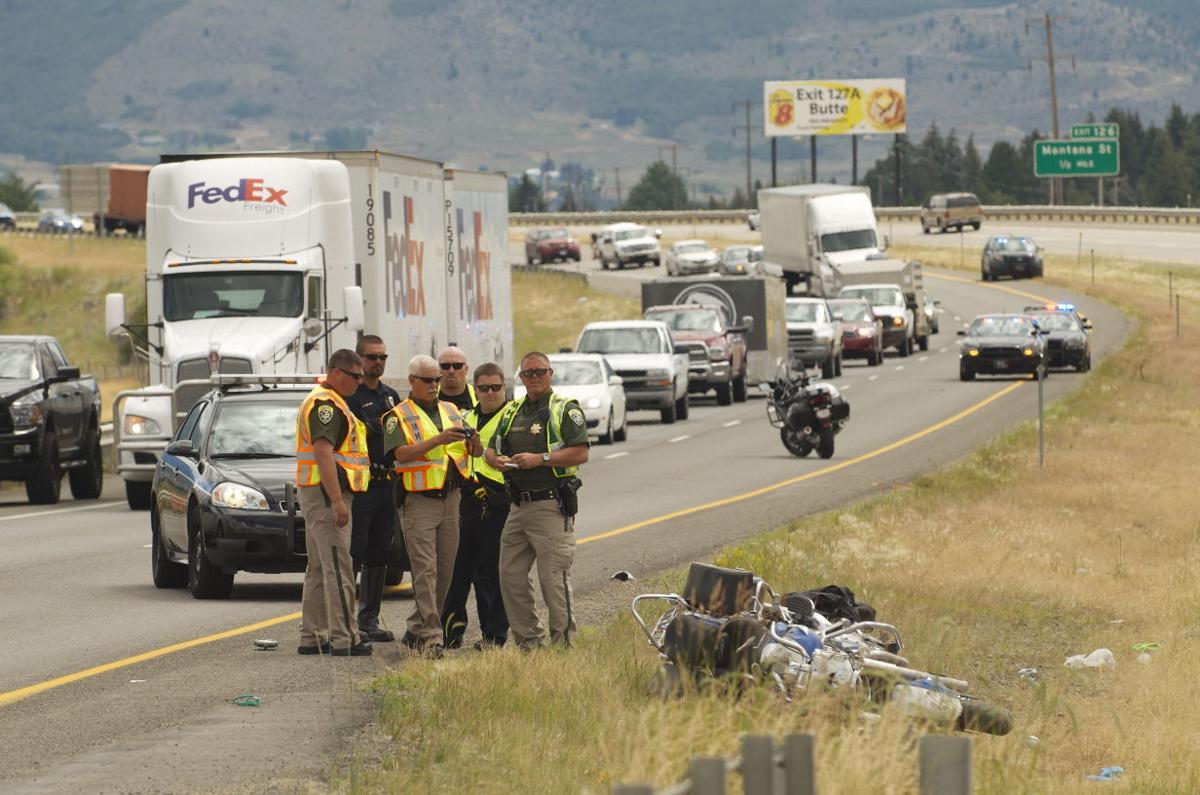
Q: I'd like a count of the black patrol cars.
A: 4